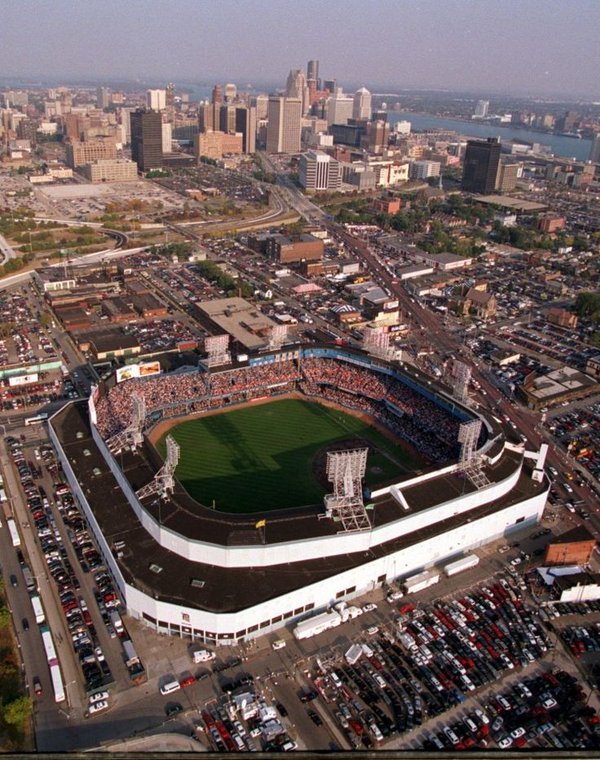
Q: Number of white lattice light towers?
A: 8